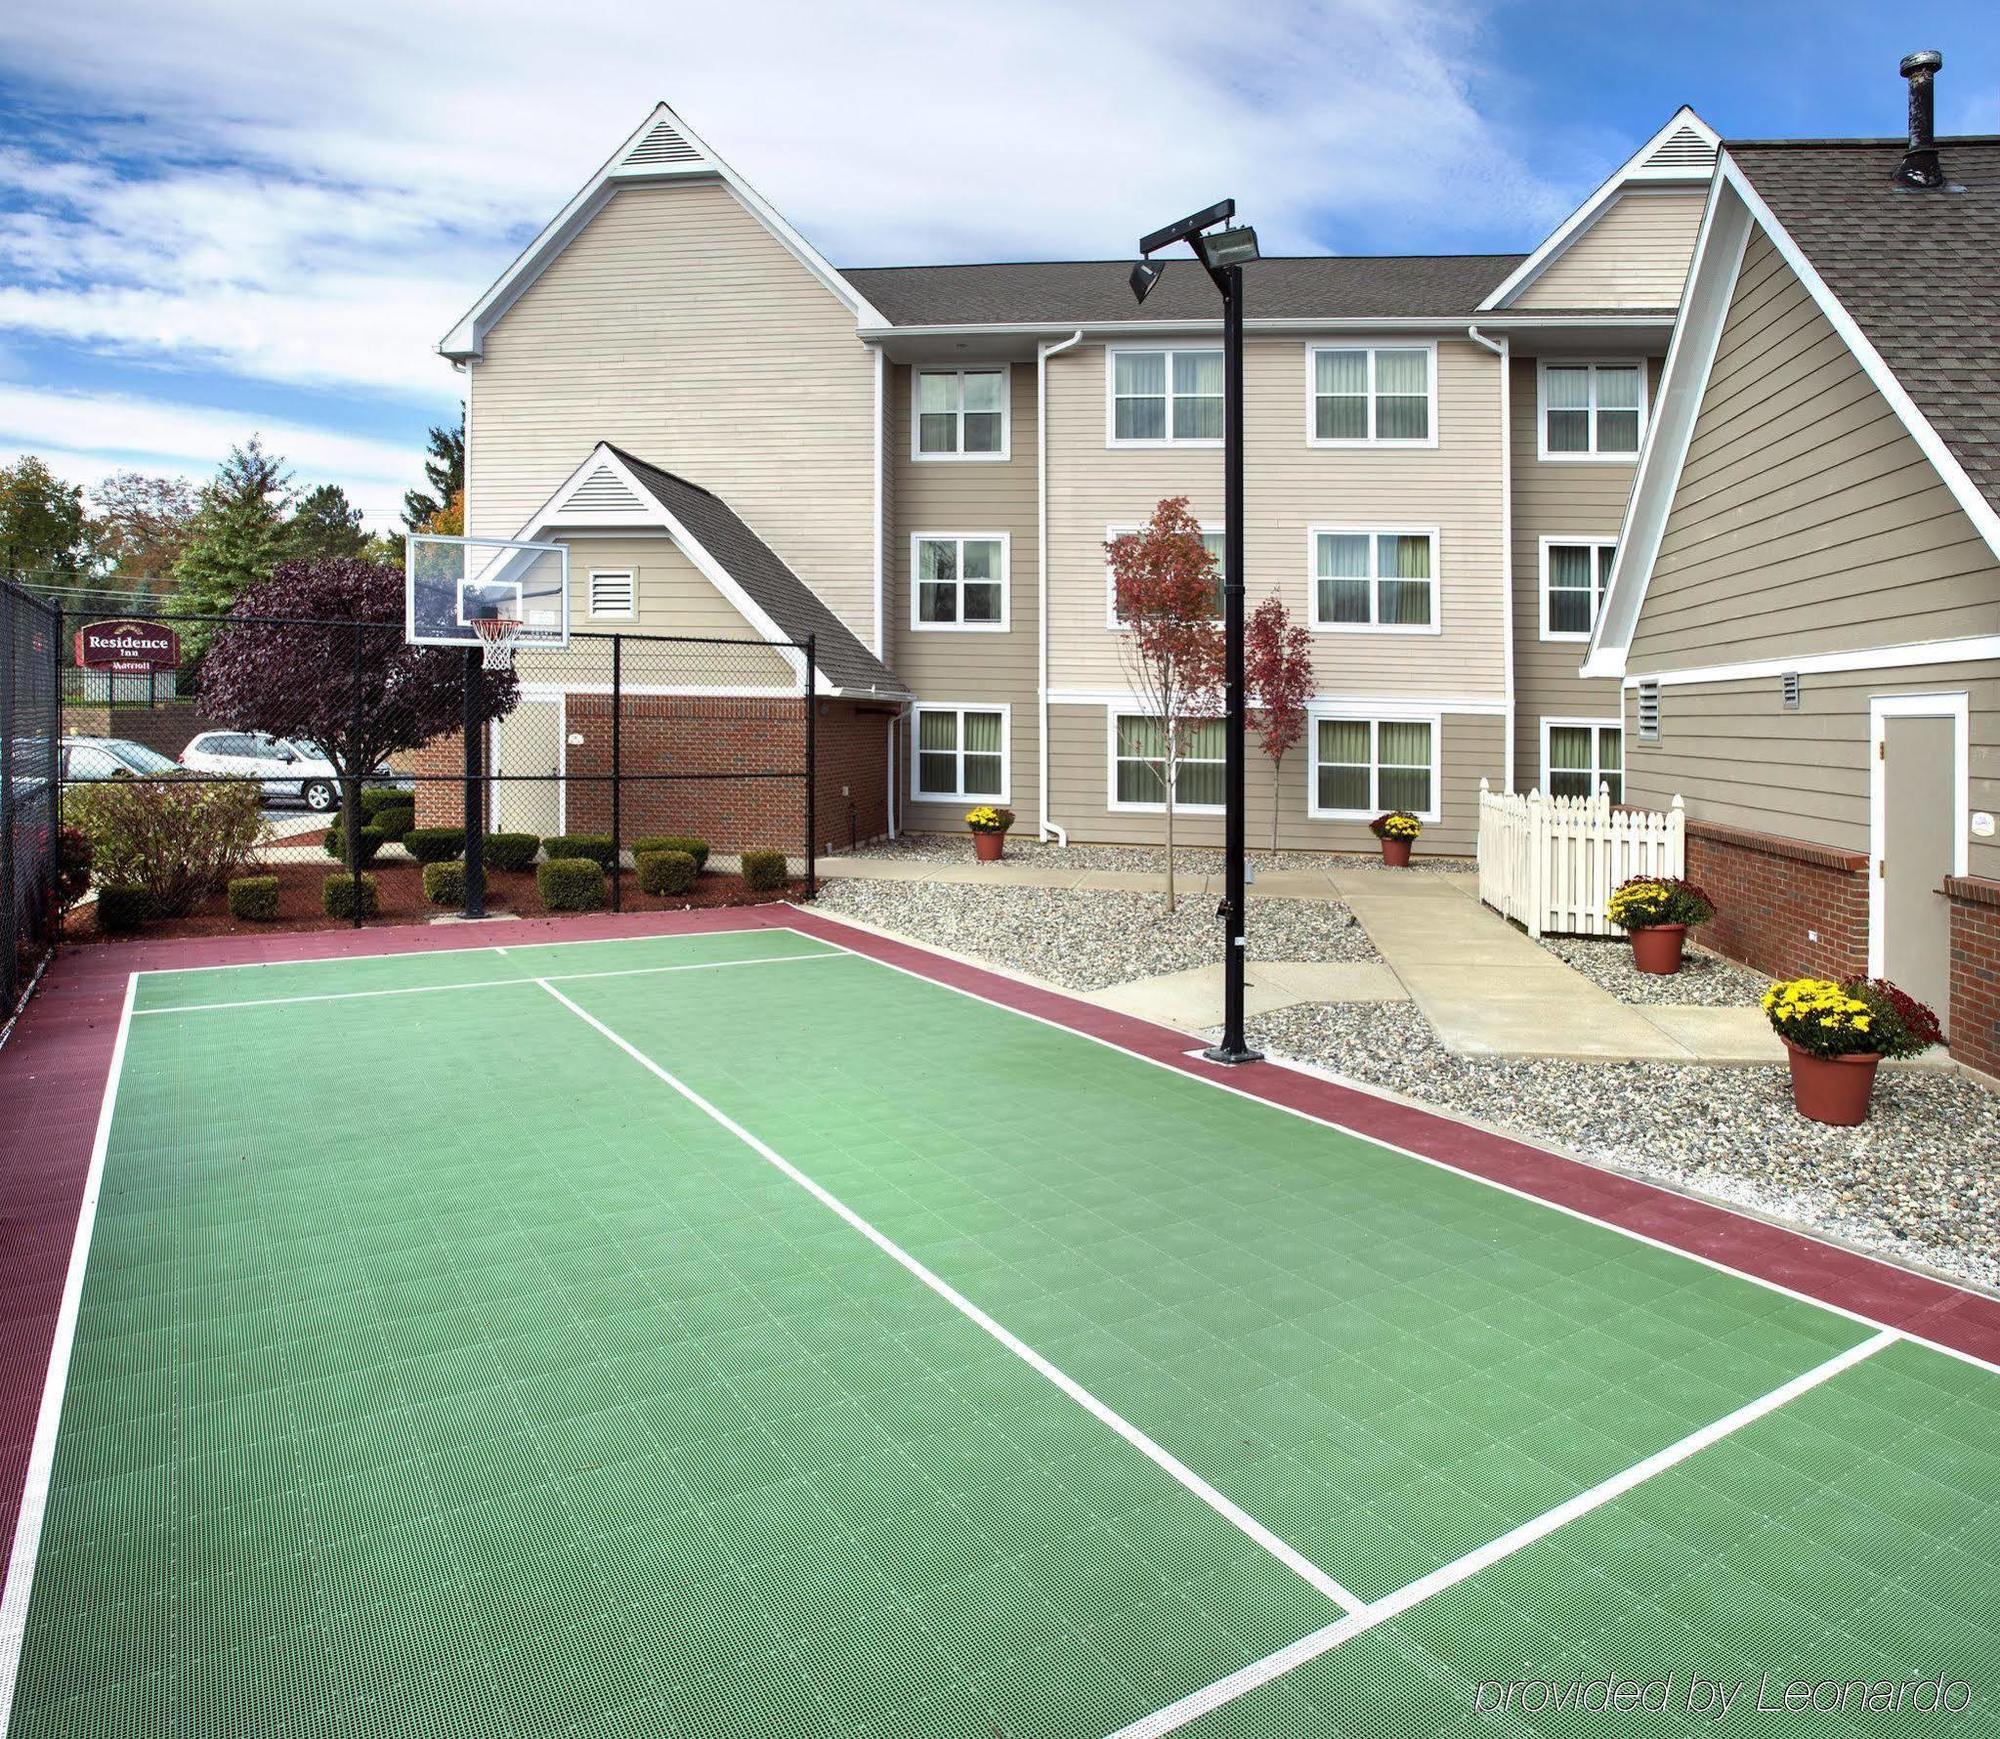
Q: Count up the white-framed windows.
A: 12